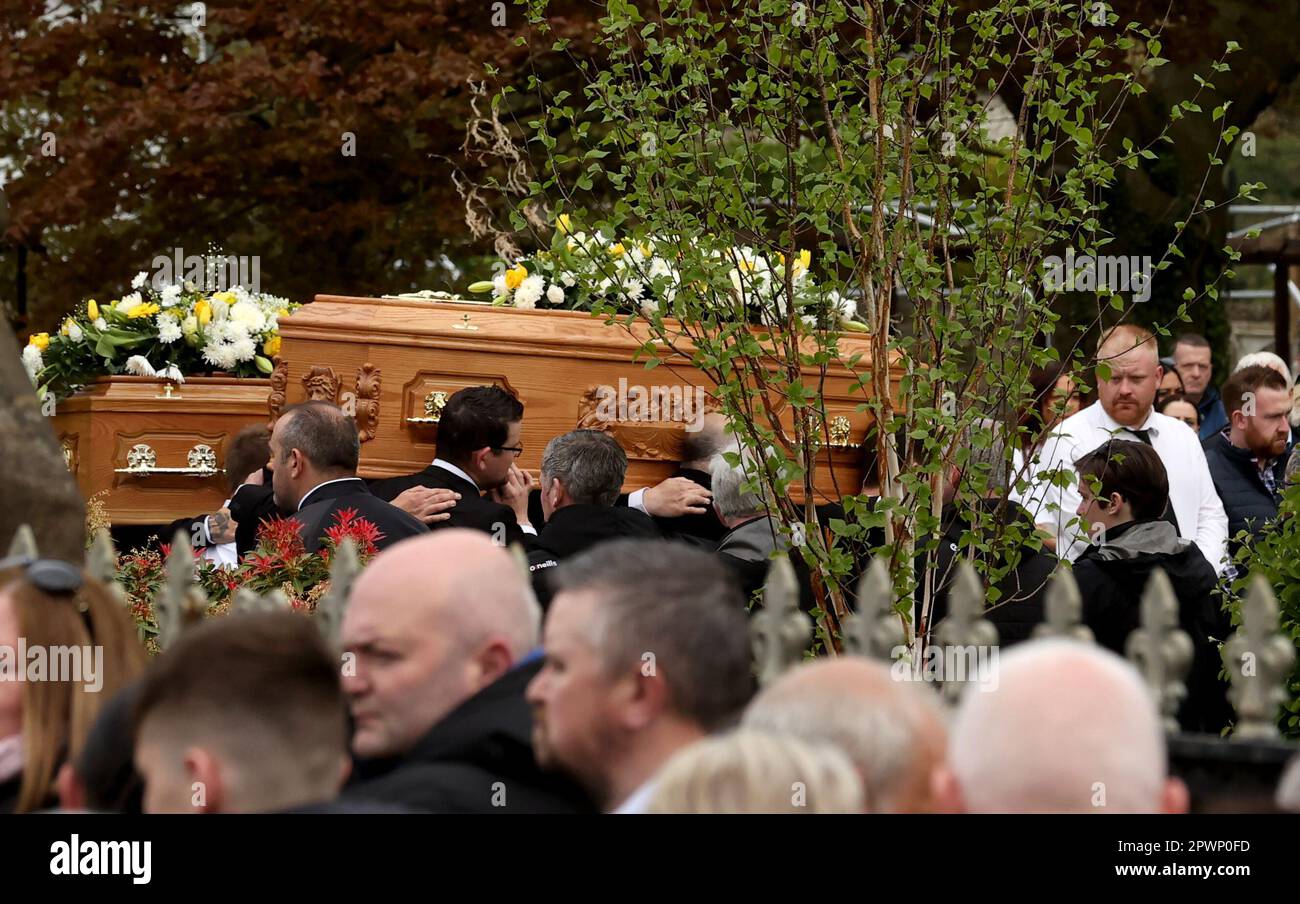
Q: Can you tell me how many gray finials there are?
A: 12